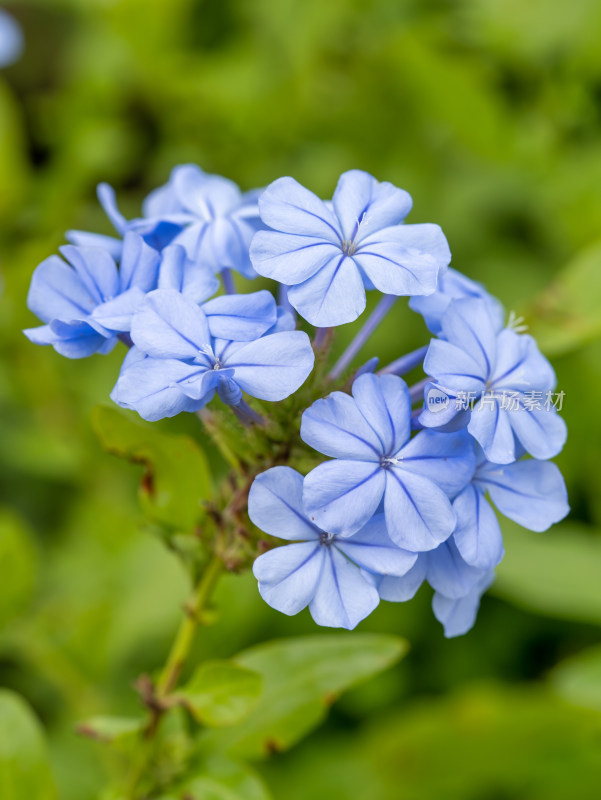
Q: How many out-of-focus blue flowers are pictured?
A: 1